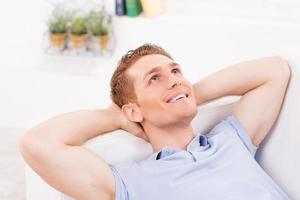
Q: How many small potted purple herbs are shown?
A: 0